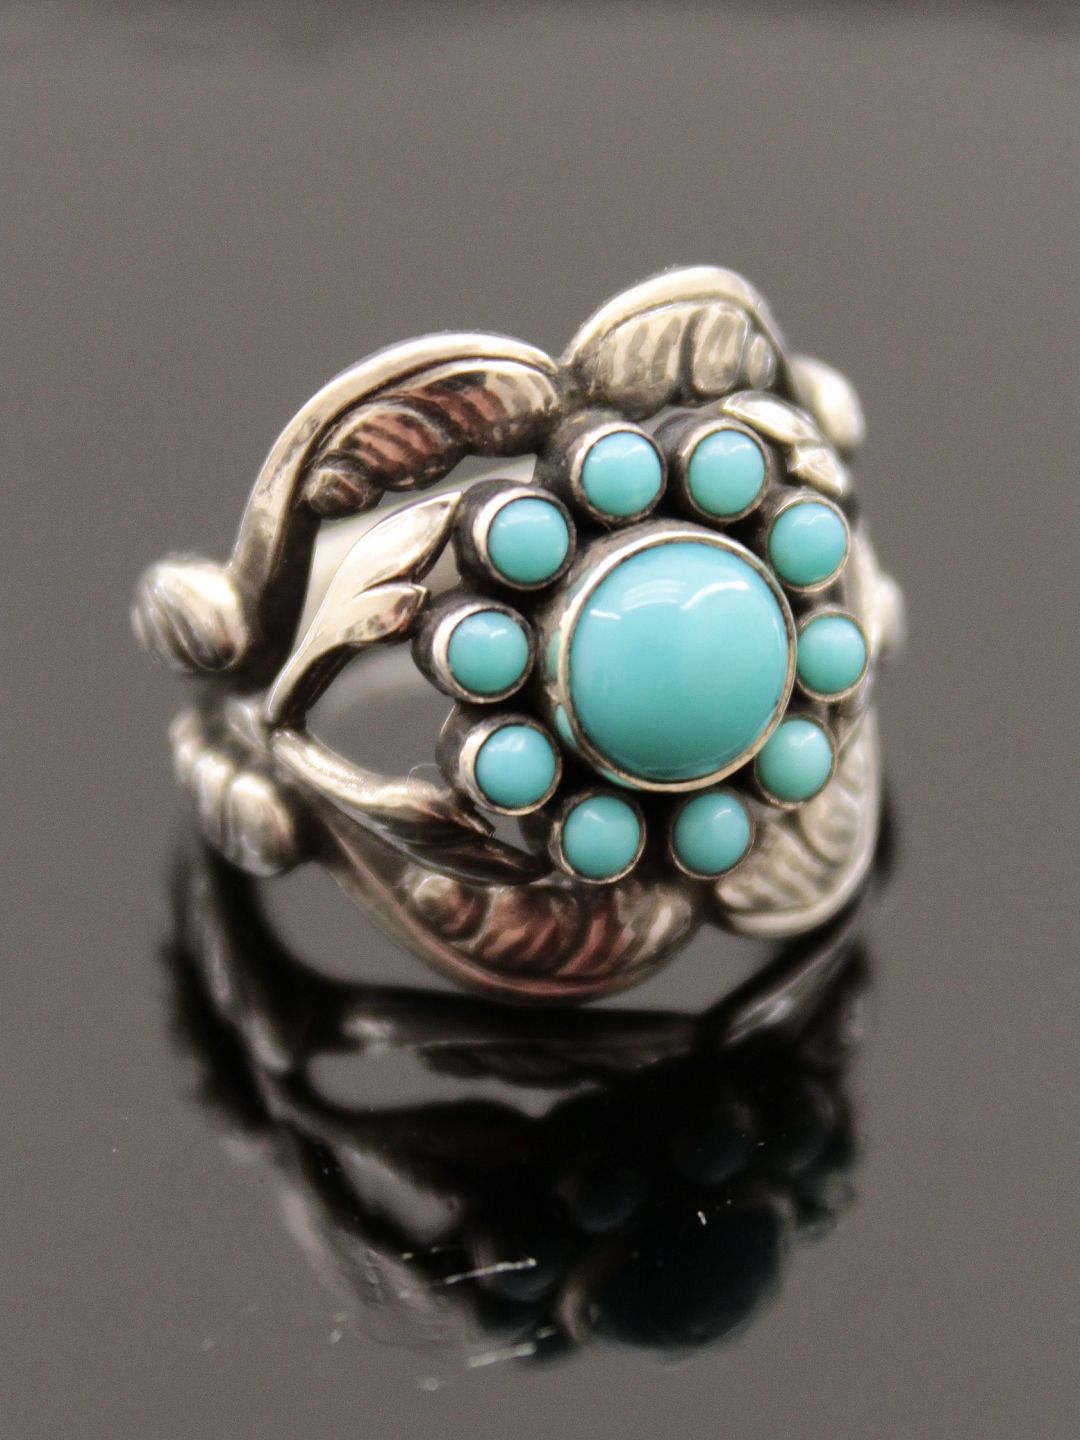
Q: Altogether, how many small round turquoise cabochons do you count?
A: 10